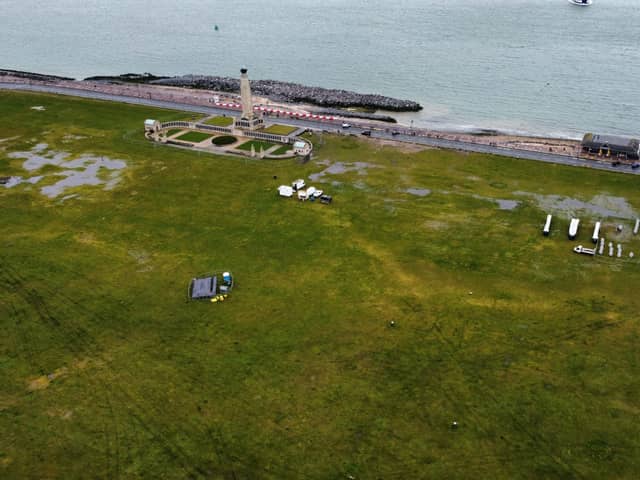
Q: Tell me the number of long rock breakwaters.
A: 1